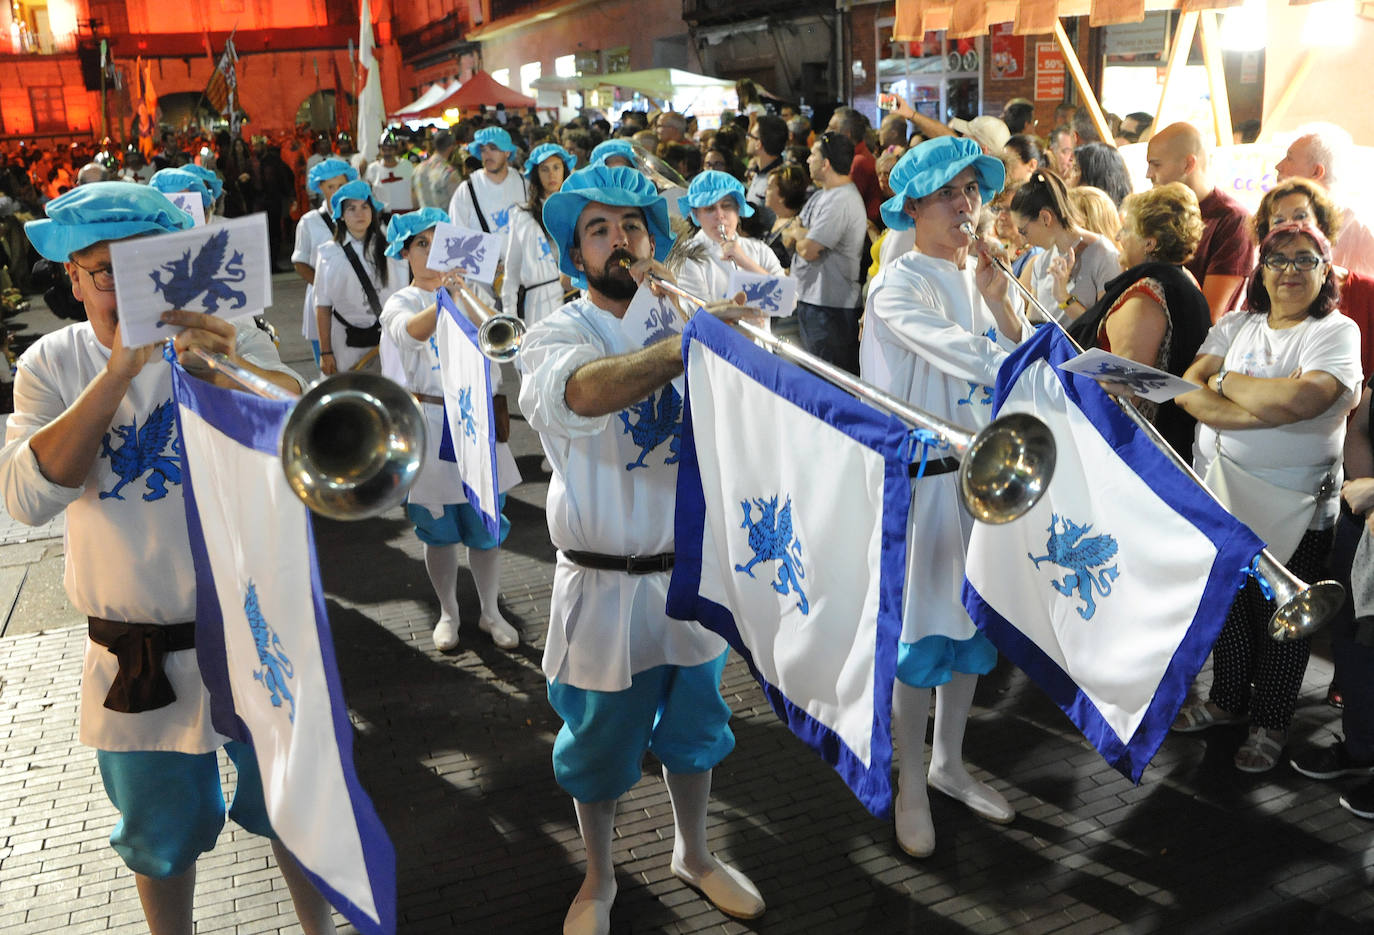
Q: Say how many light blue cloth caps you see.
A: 12